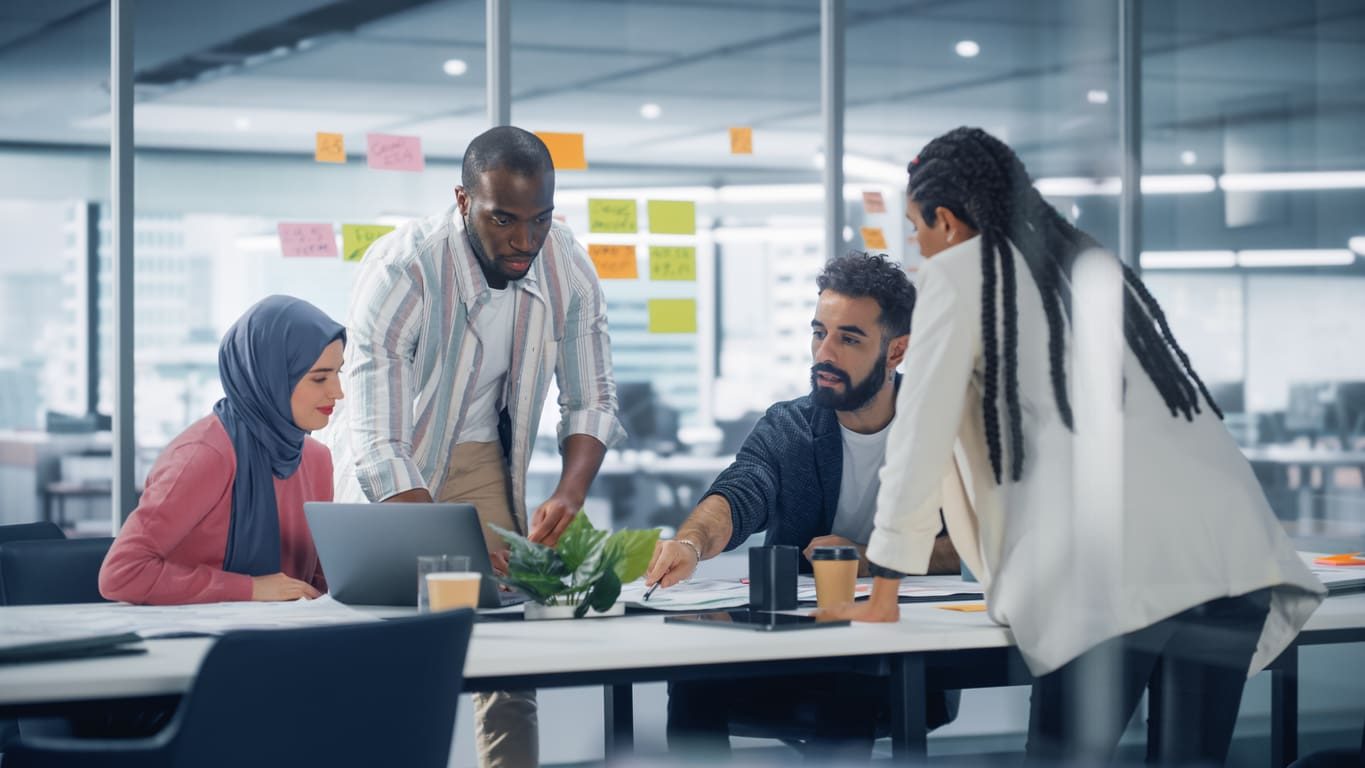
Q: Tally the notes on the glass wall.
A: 13